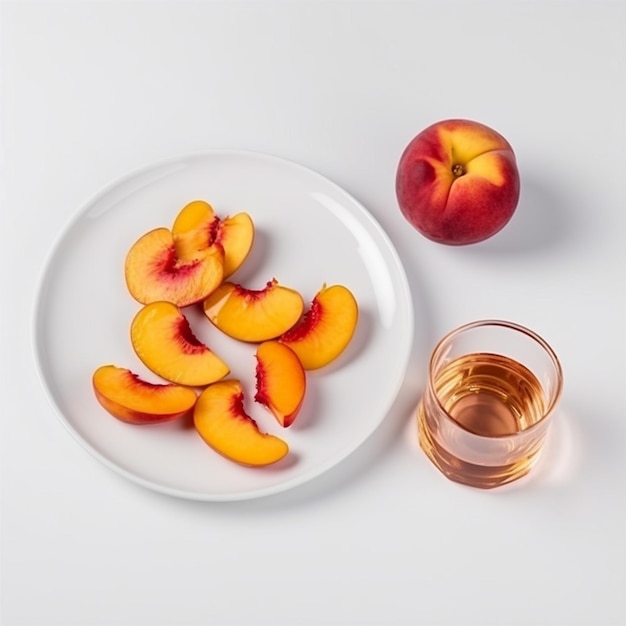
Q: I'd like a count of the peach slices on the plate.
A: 9